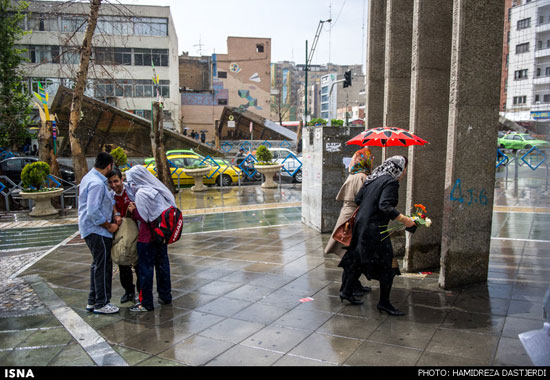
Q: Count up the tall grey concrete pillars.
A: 4